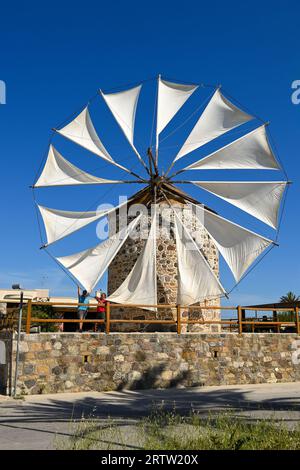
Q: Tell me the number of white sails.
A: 12